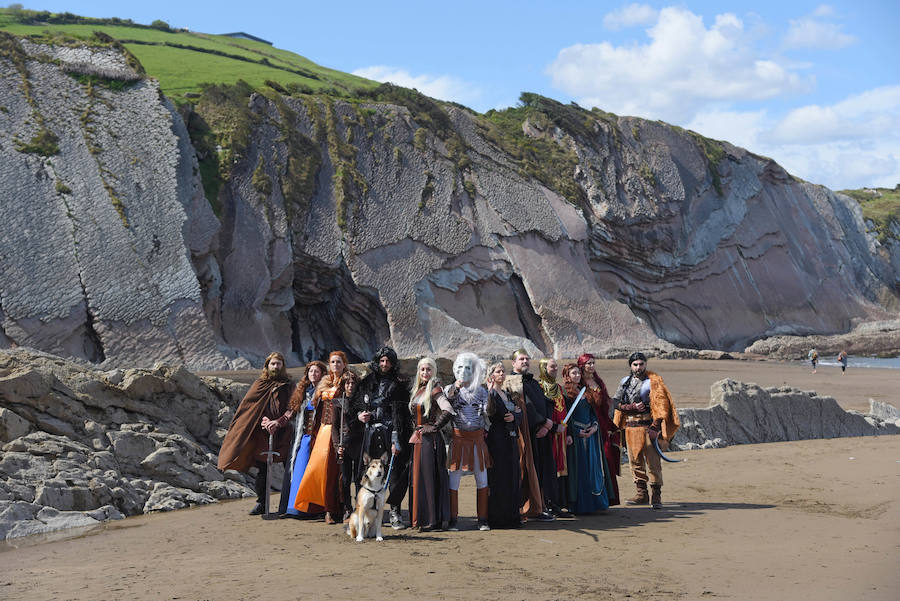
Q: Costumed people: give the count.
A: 13